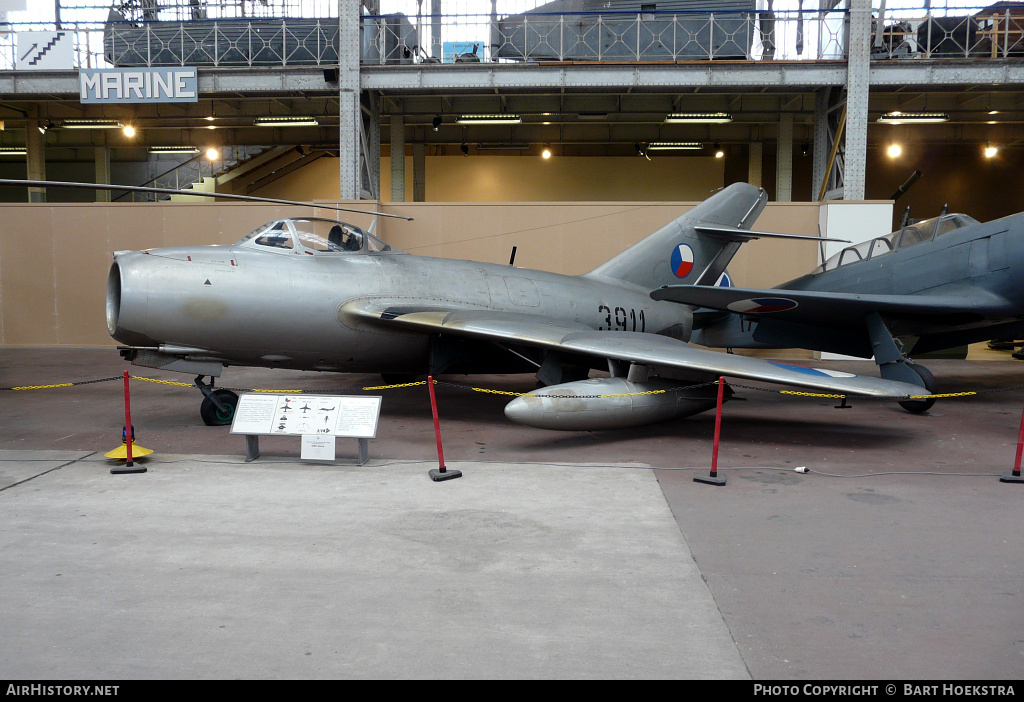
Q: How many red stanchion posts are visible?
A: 4